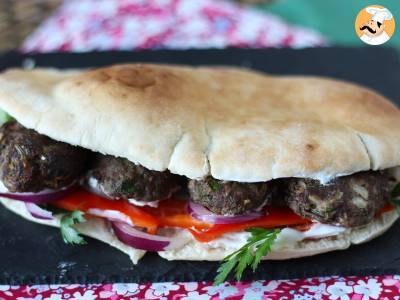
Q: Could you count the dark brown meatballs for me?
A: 4